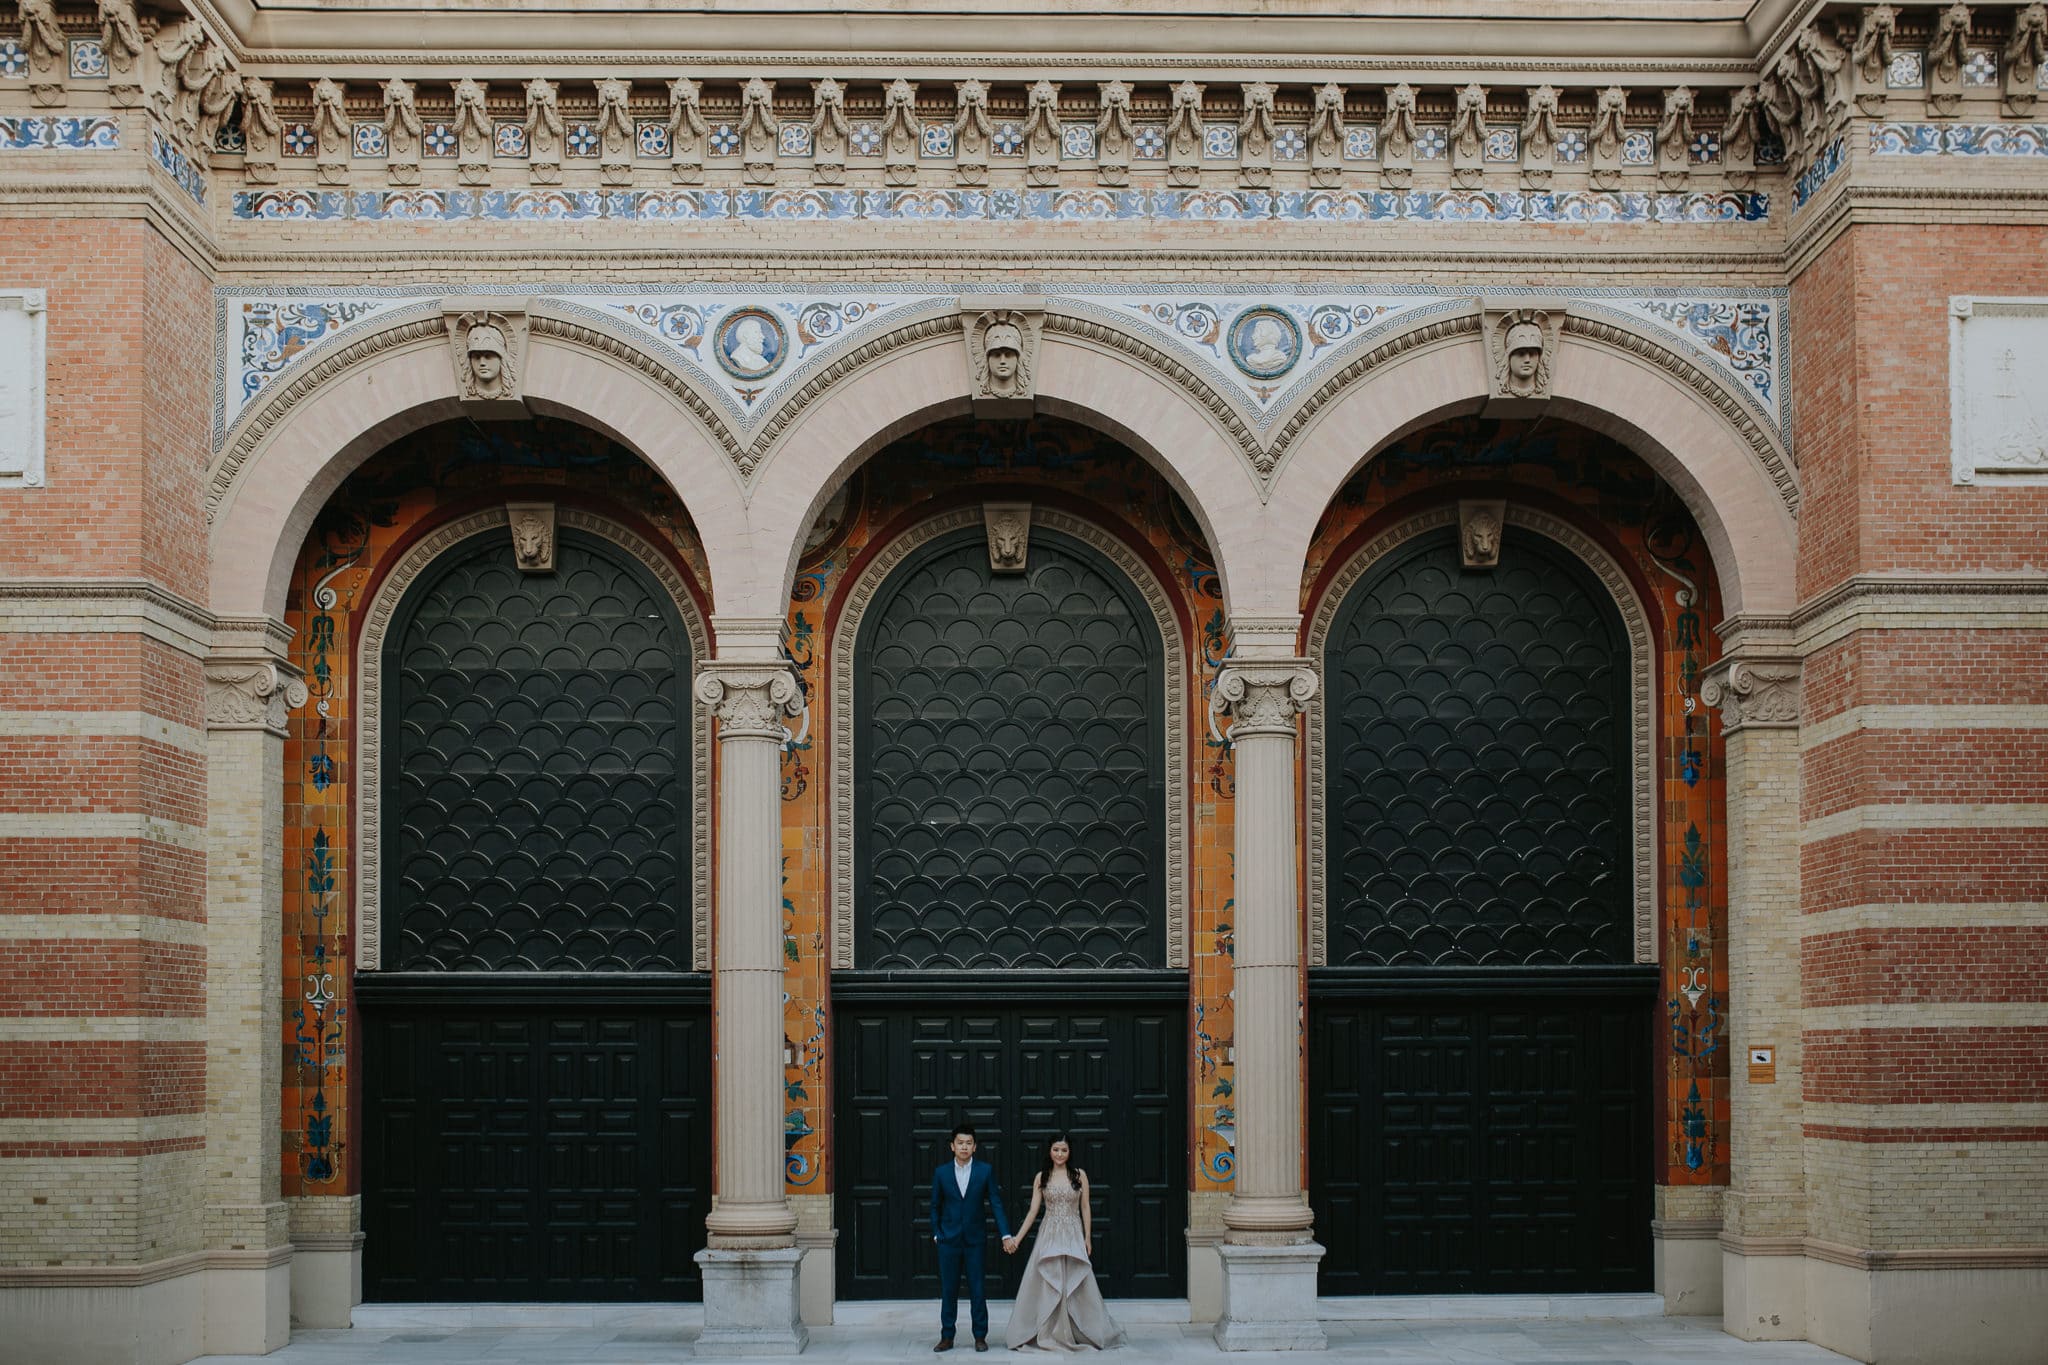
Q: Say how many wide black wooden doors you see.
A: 3